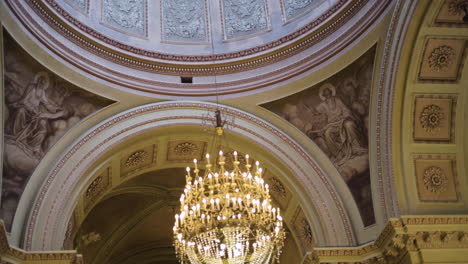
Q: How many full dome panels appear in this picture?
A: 3